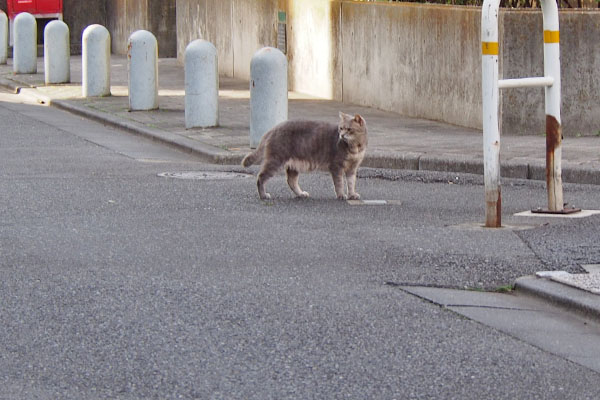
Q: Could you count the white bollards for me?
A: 7